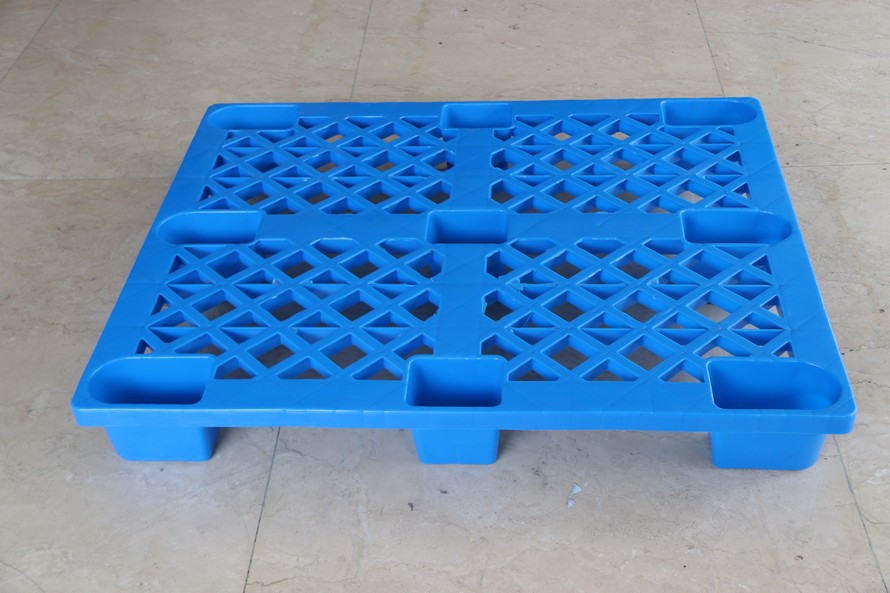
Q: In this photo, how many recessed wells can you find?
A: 9